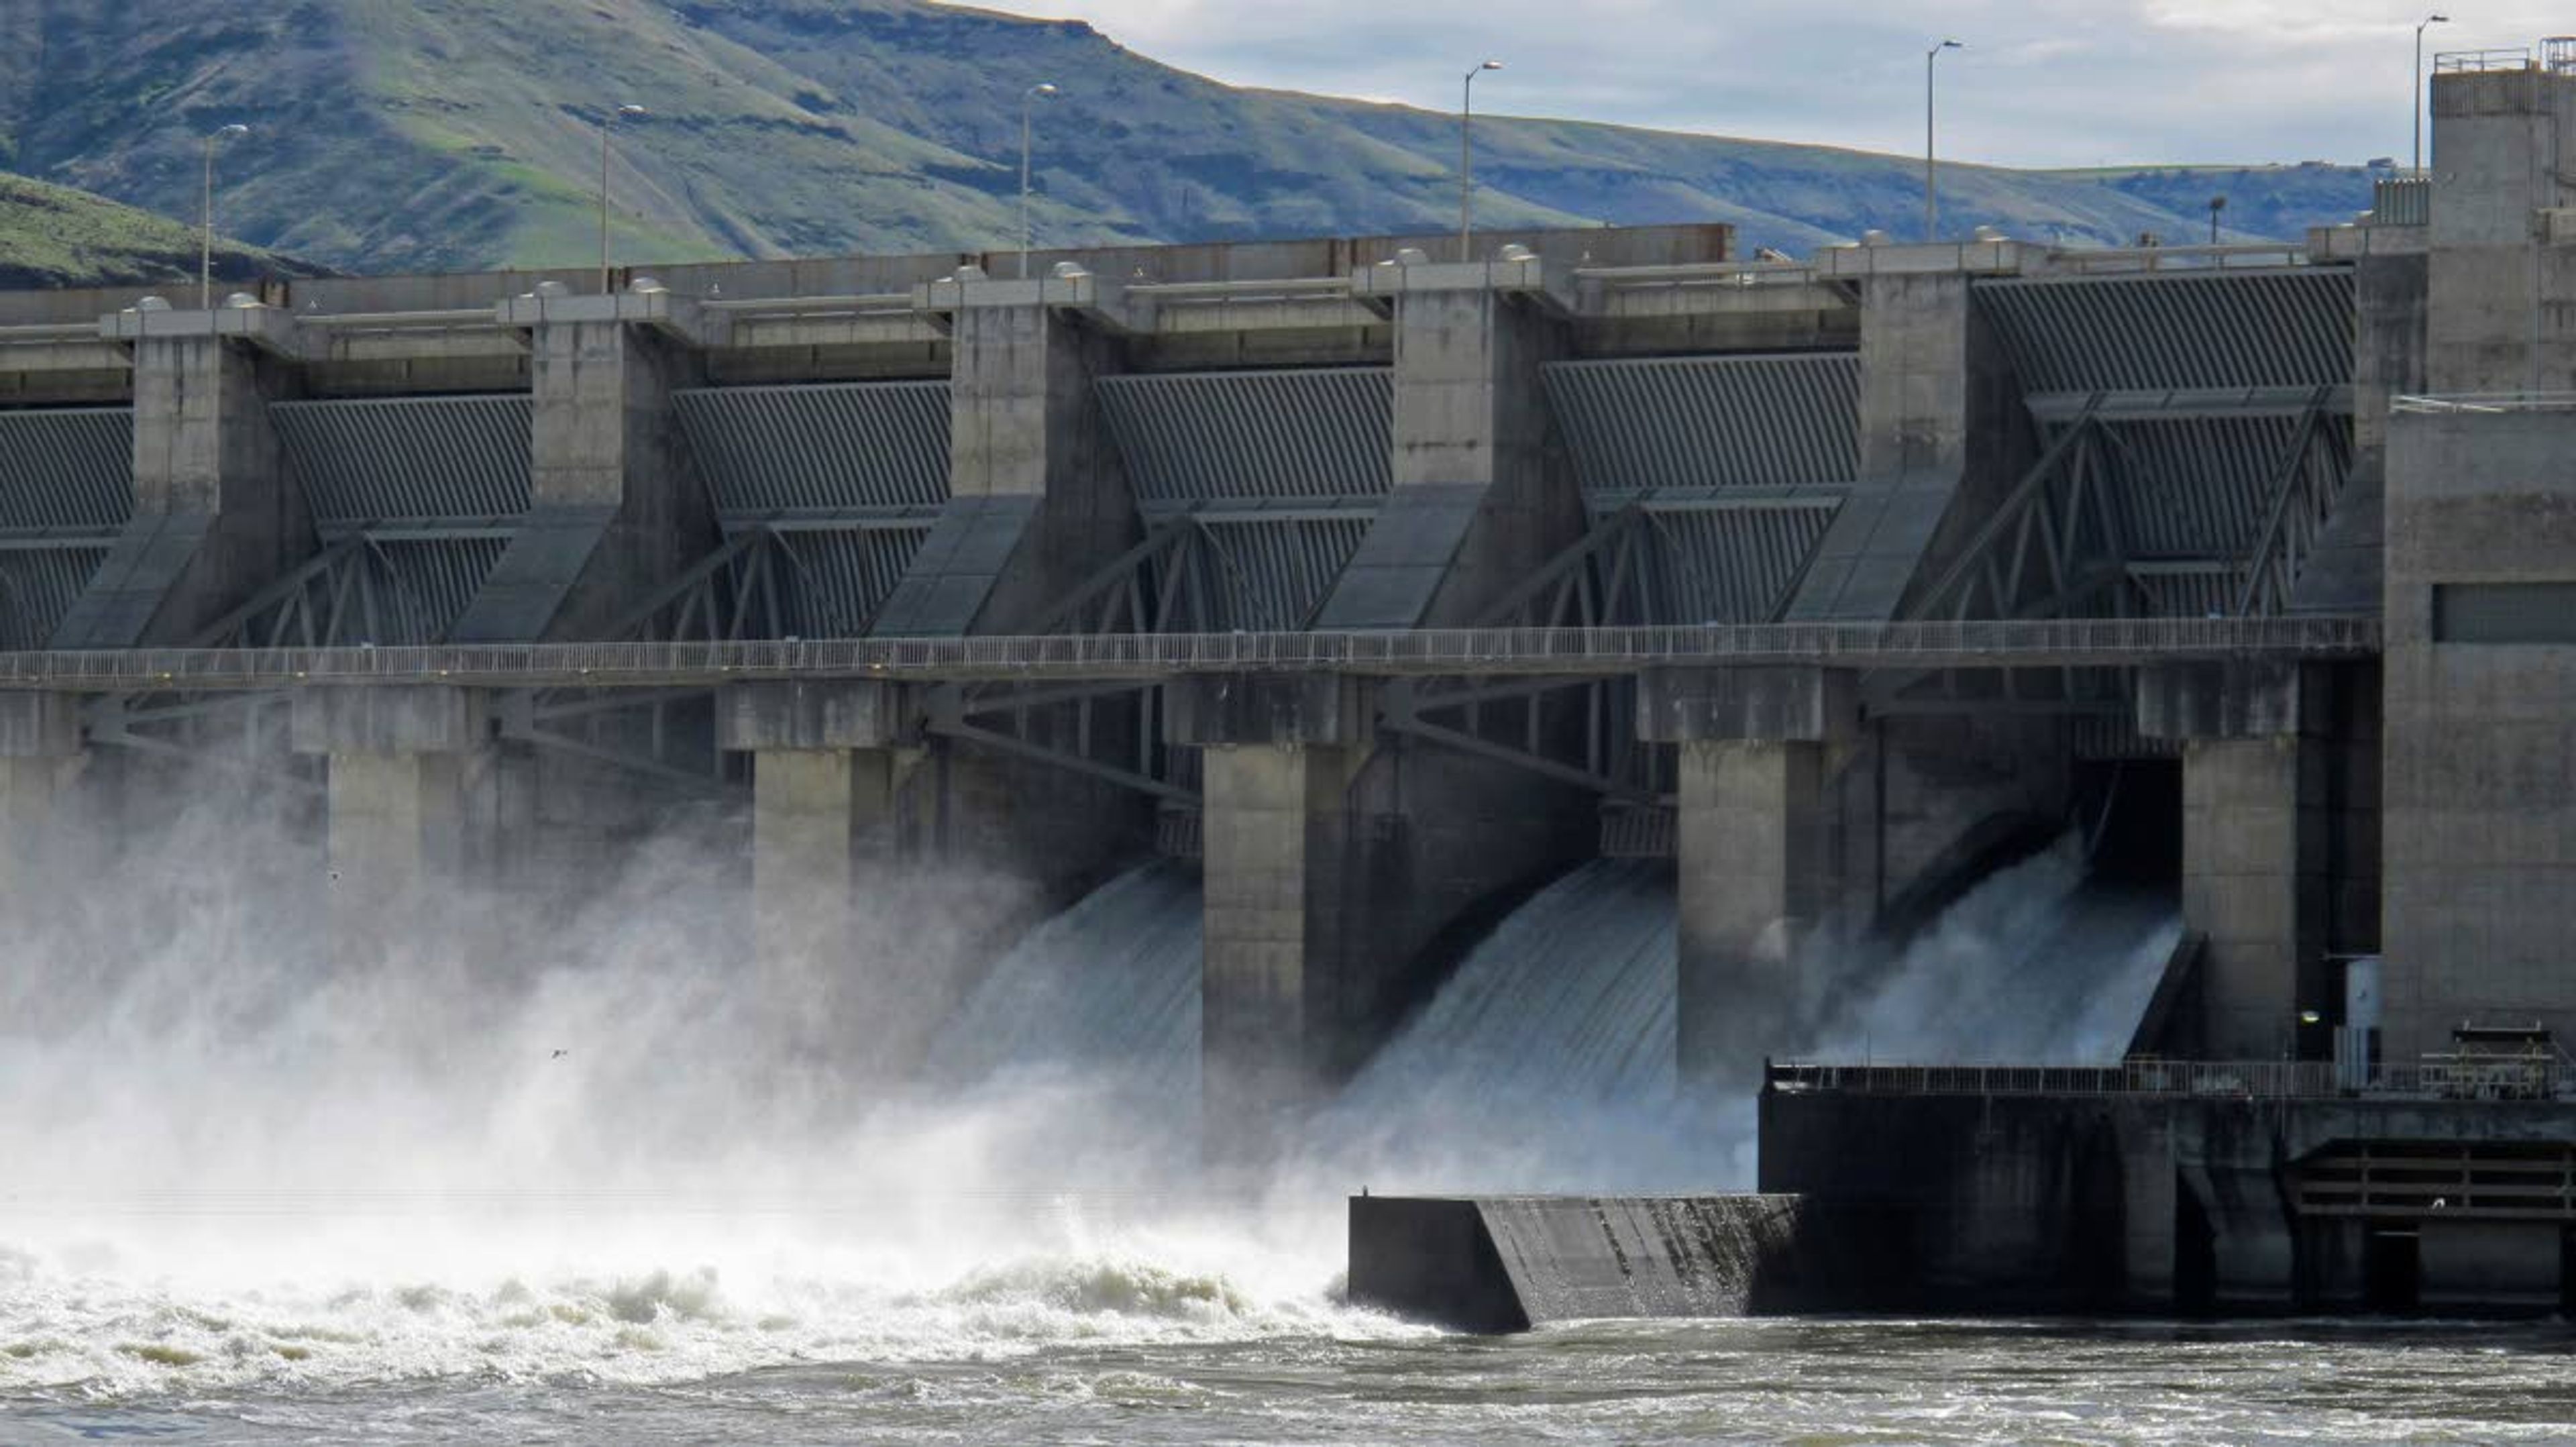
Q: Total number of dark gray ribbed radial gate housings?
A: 6